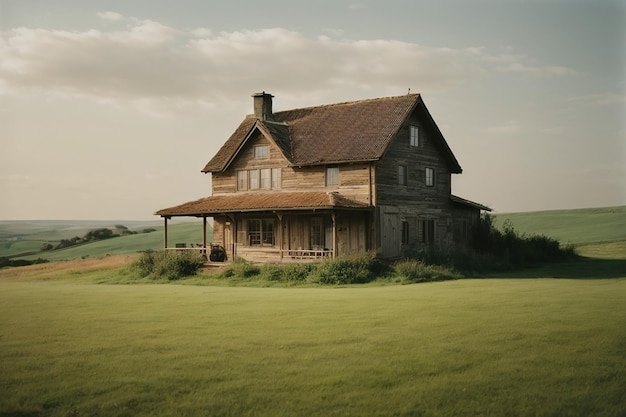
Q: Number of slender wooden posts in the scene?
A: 5